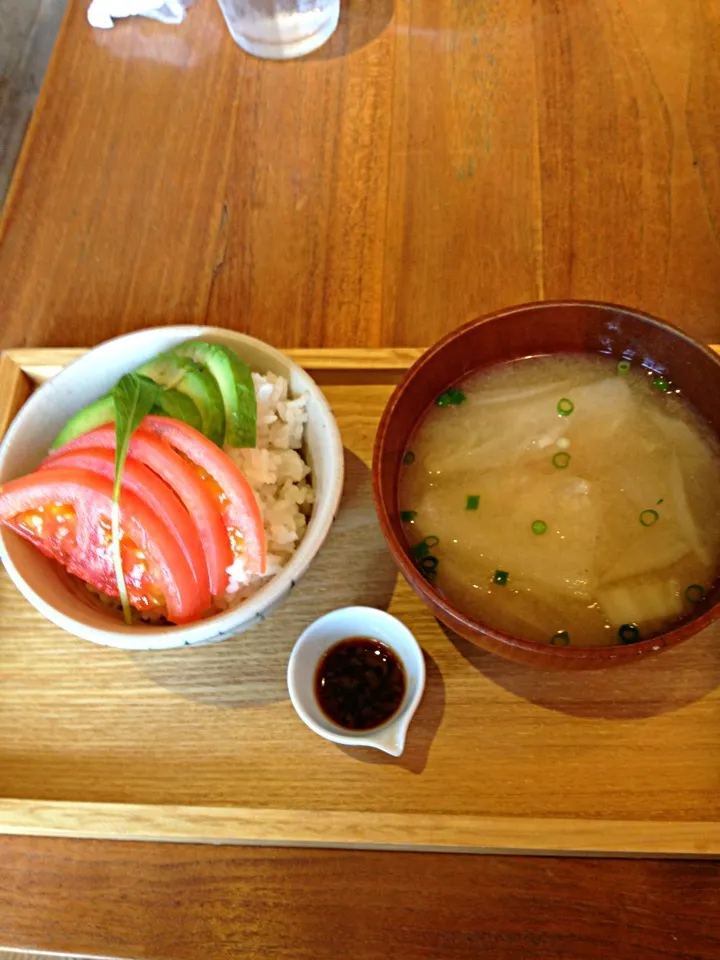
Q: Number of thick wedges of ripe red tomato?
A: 4